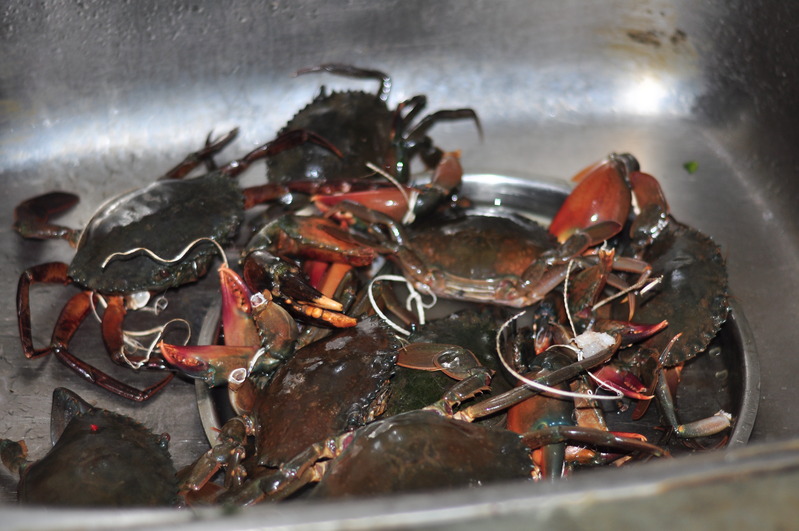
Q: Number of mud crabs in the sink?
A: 8